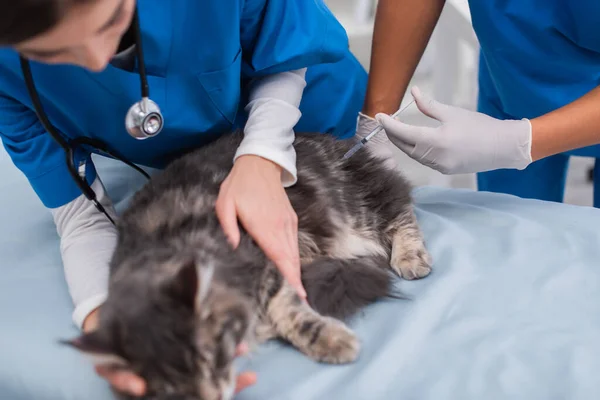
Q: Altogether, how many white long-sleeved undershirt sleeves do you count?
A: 2